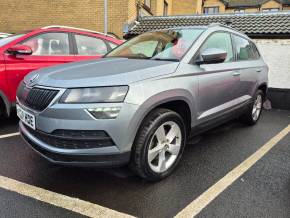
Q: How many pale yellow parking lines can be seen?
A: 3